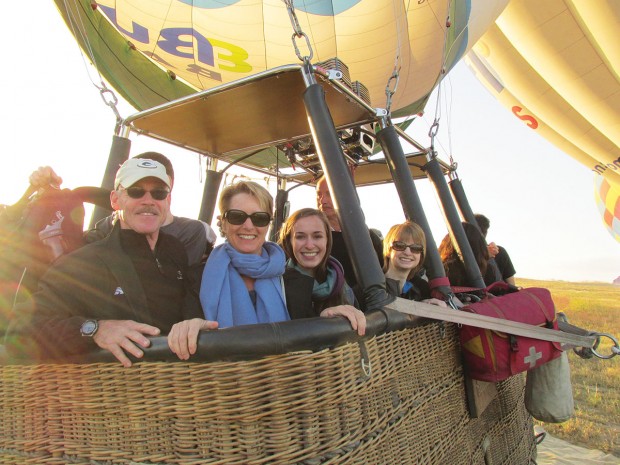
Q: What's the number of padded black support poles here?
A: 7